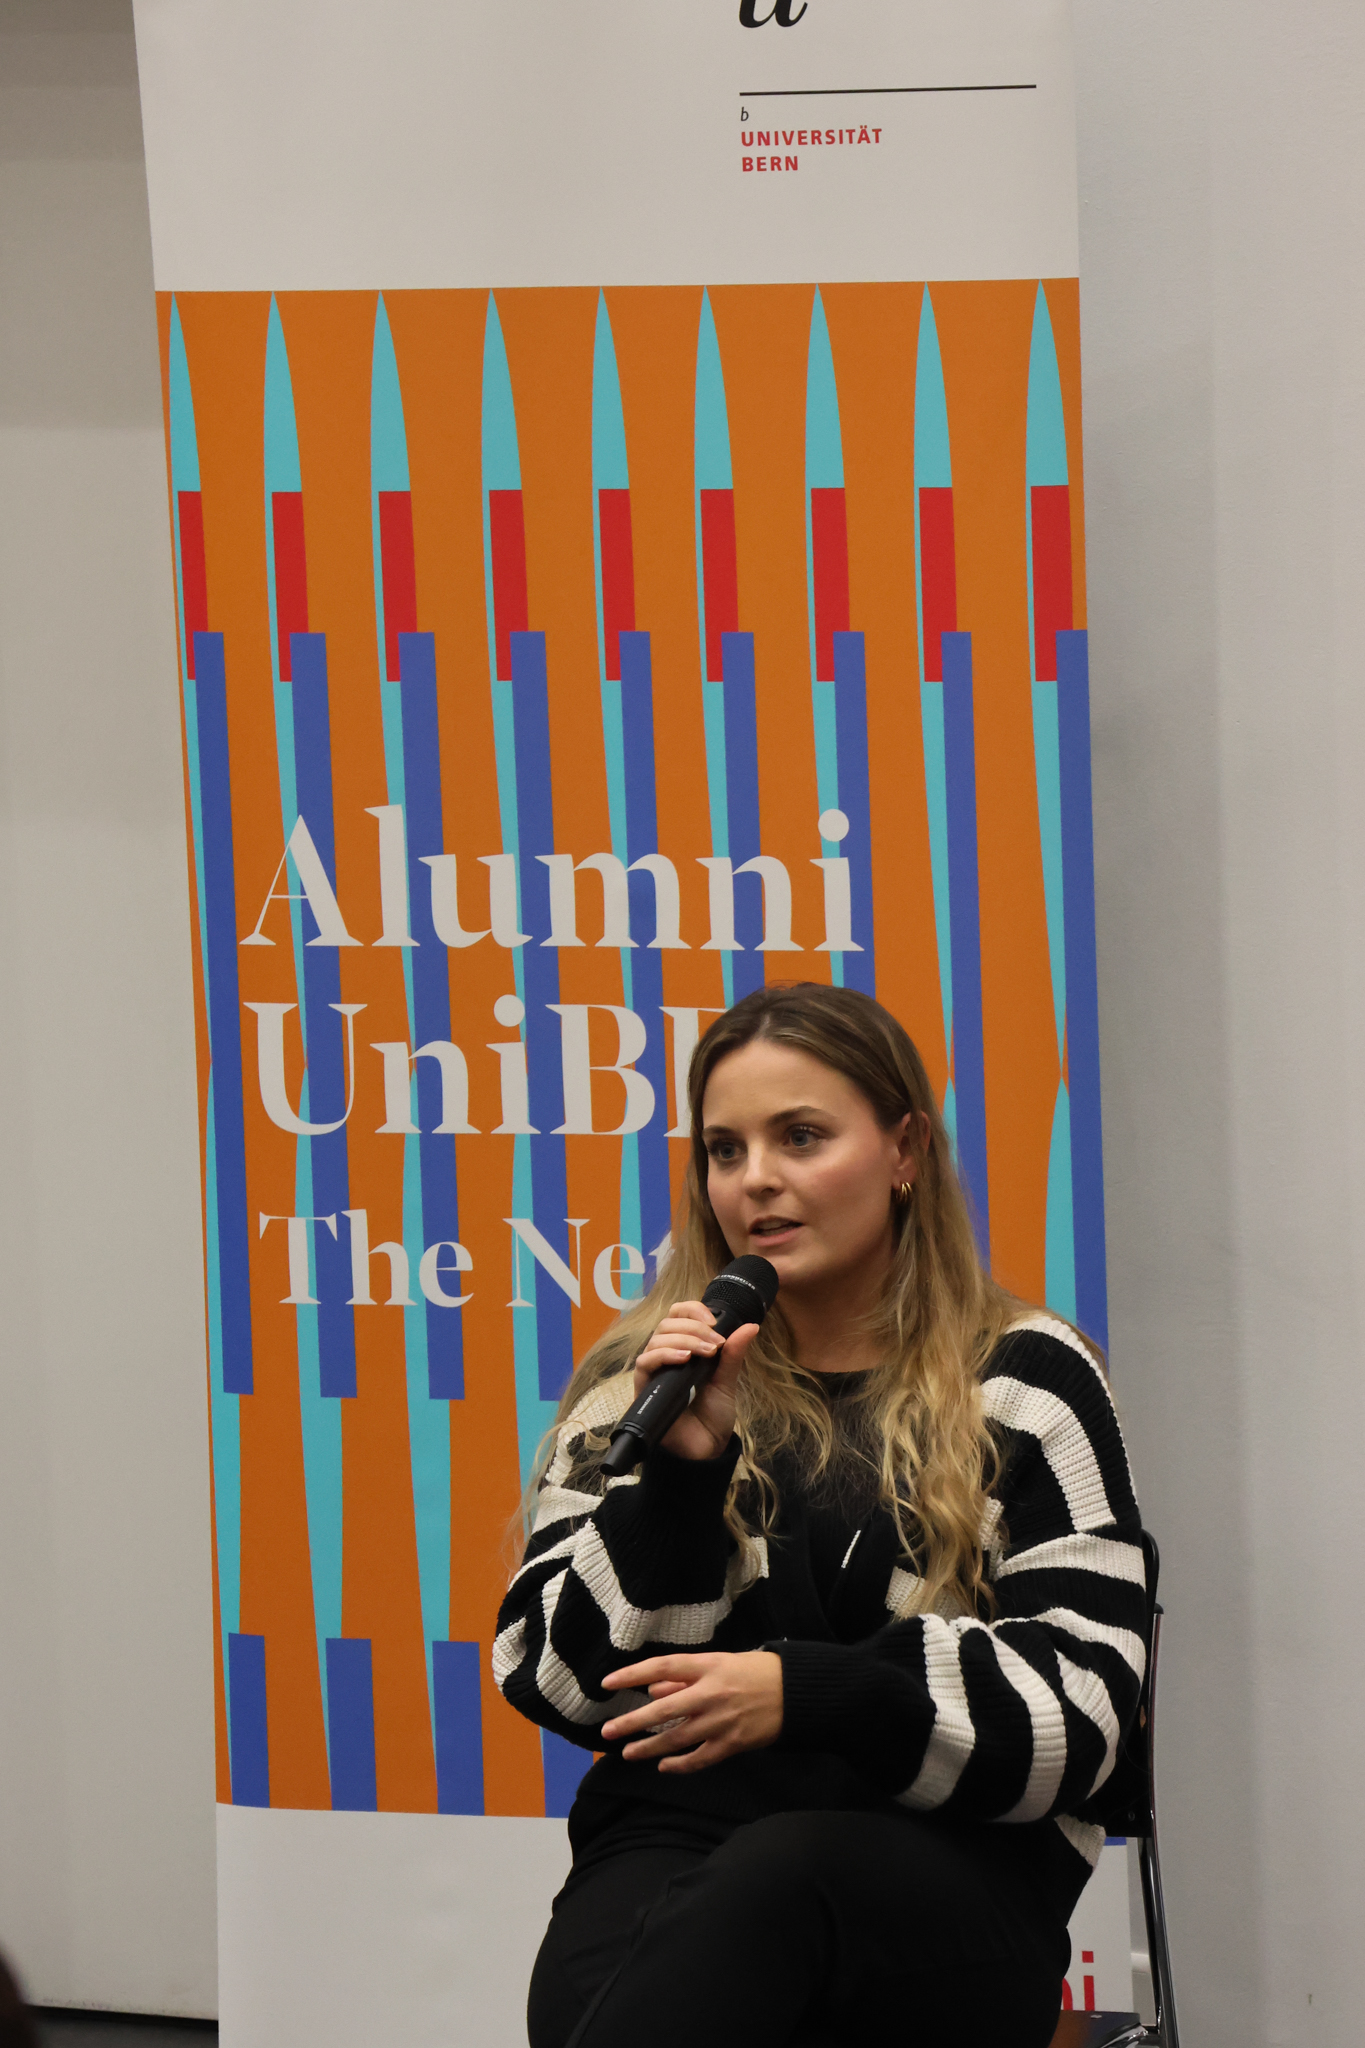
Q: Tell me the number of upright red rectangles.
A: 9